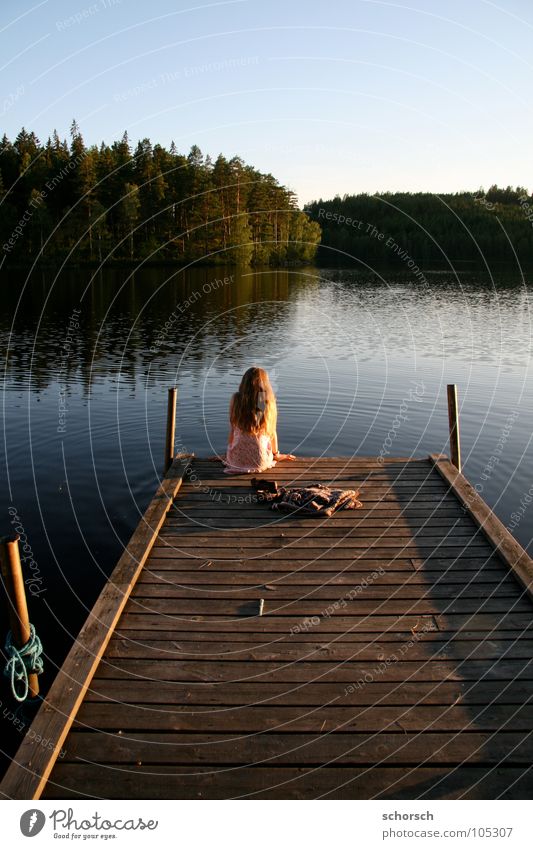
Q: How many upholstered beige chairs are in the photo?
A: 0